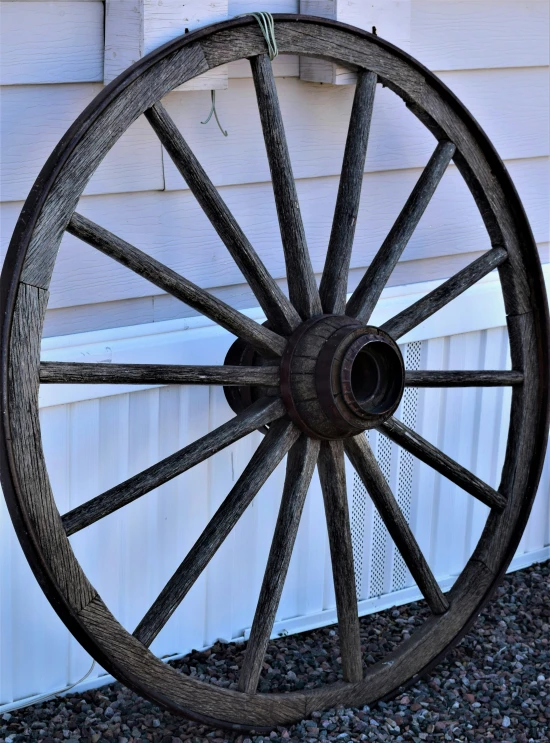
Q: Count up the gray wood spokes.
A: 14